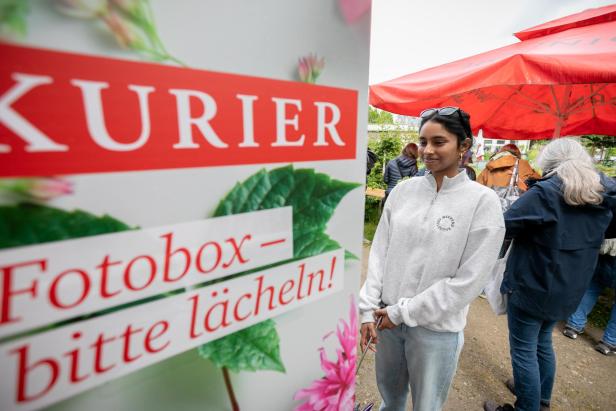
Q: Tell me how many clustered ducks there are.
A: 0